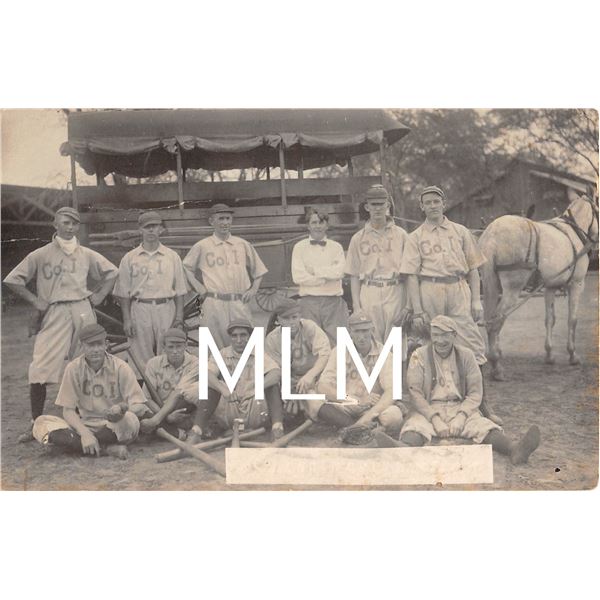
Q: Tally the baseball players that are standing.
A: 5